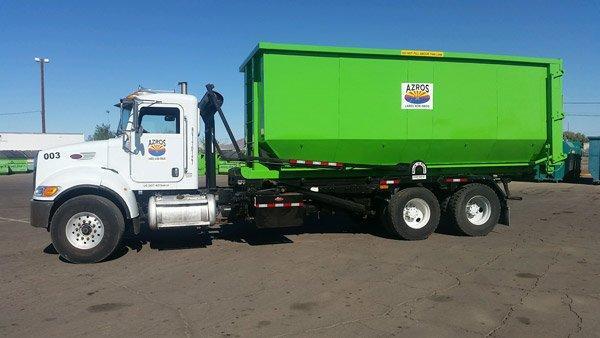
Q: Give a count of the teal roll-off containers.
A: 2